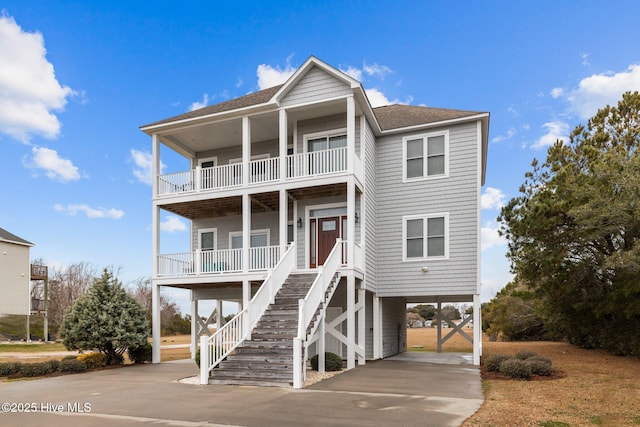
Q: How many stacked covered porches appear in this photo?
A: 2